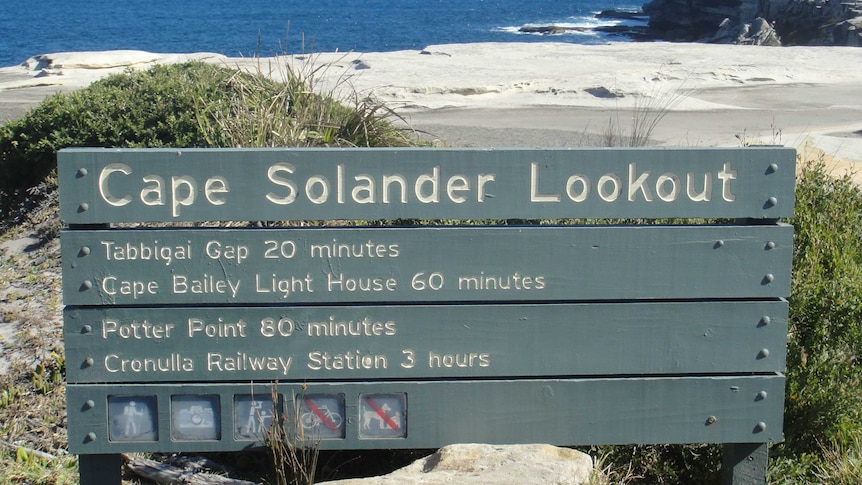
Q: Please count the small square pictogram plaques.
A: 5